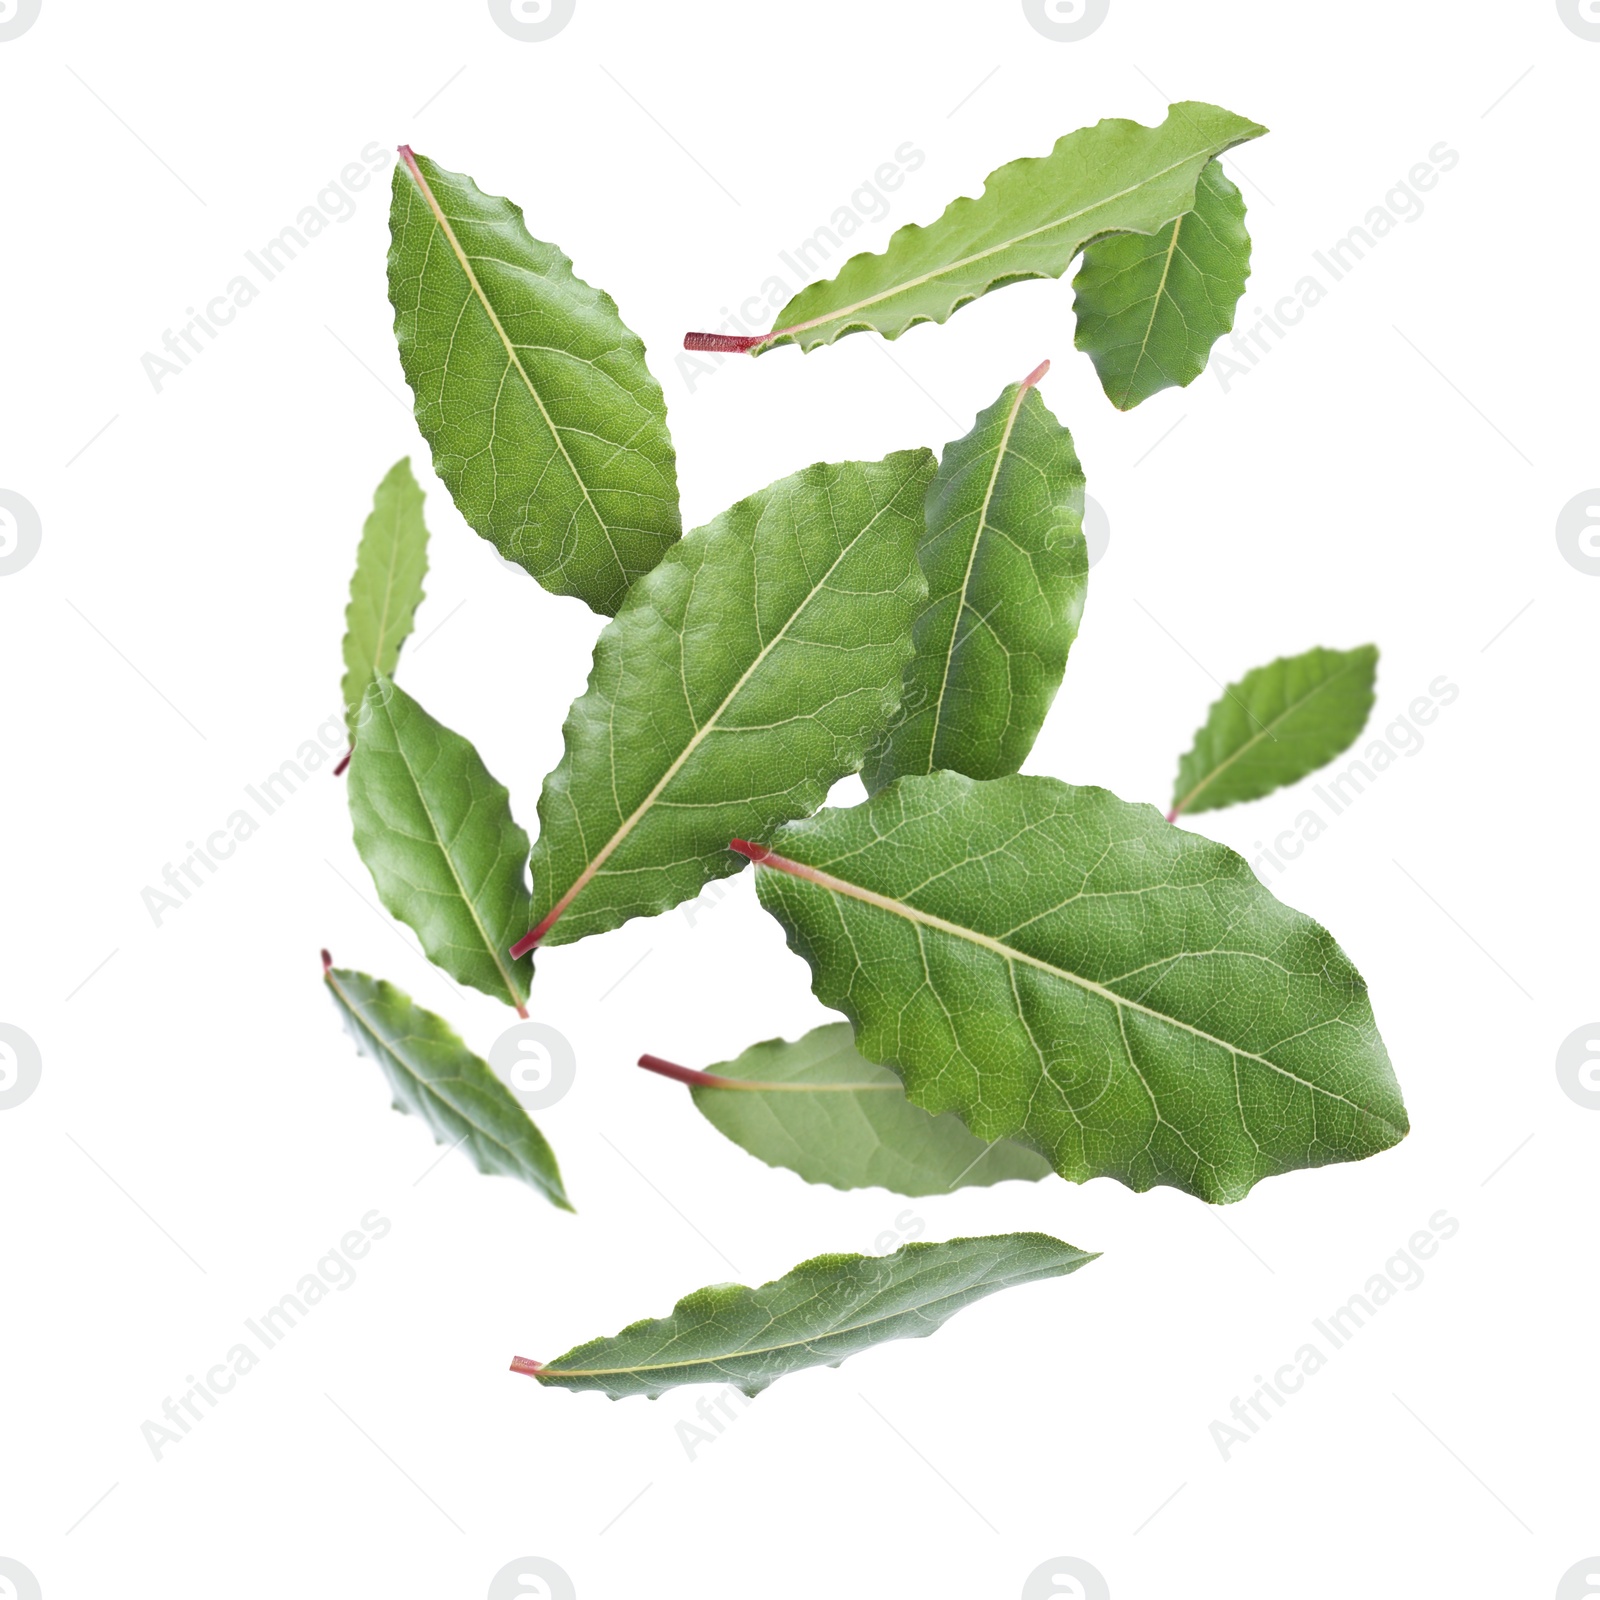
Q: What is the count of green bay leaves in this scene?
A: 12